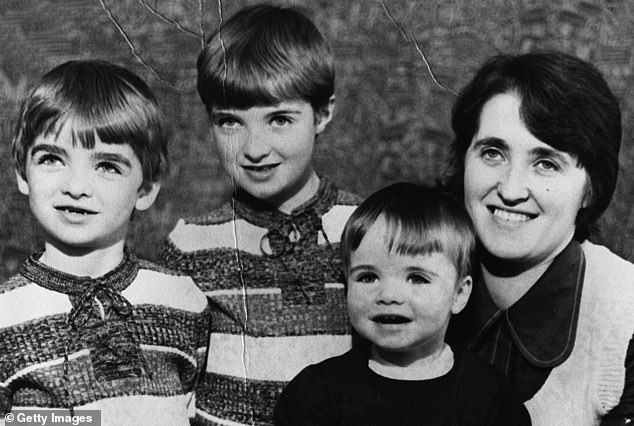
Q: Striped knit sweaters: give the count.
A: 2